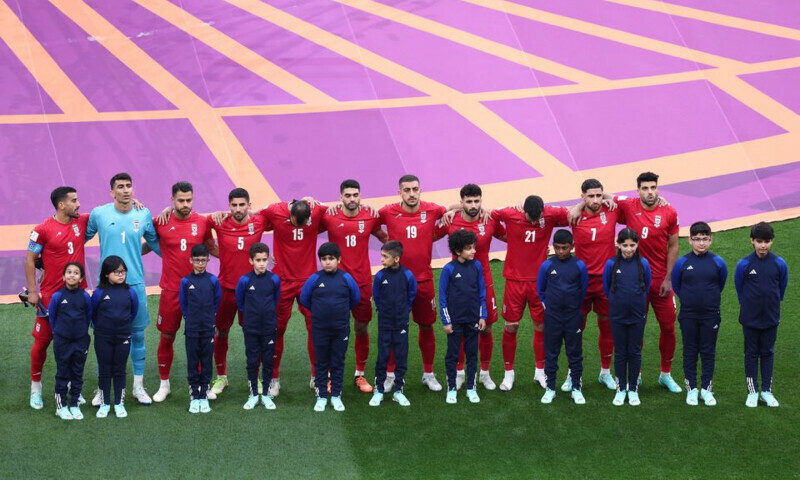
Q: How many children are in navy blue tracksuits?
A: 11